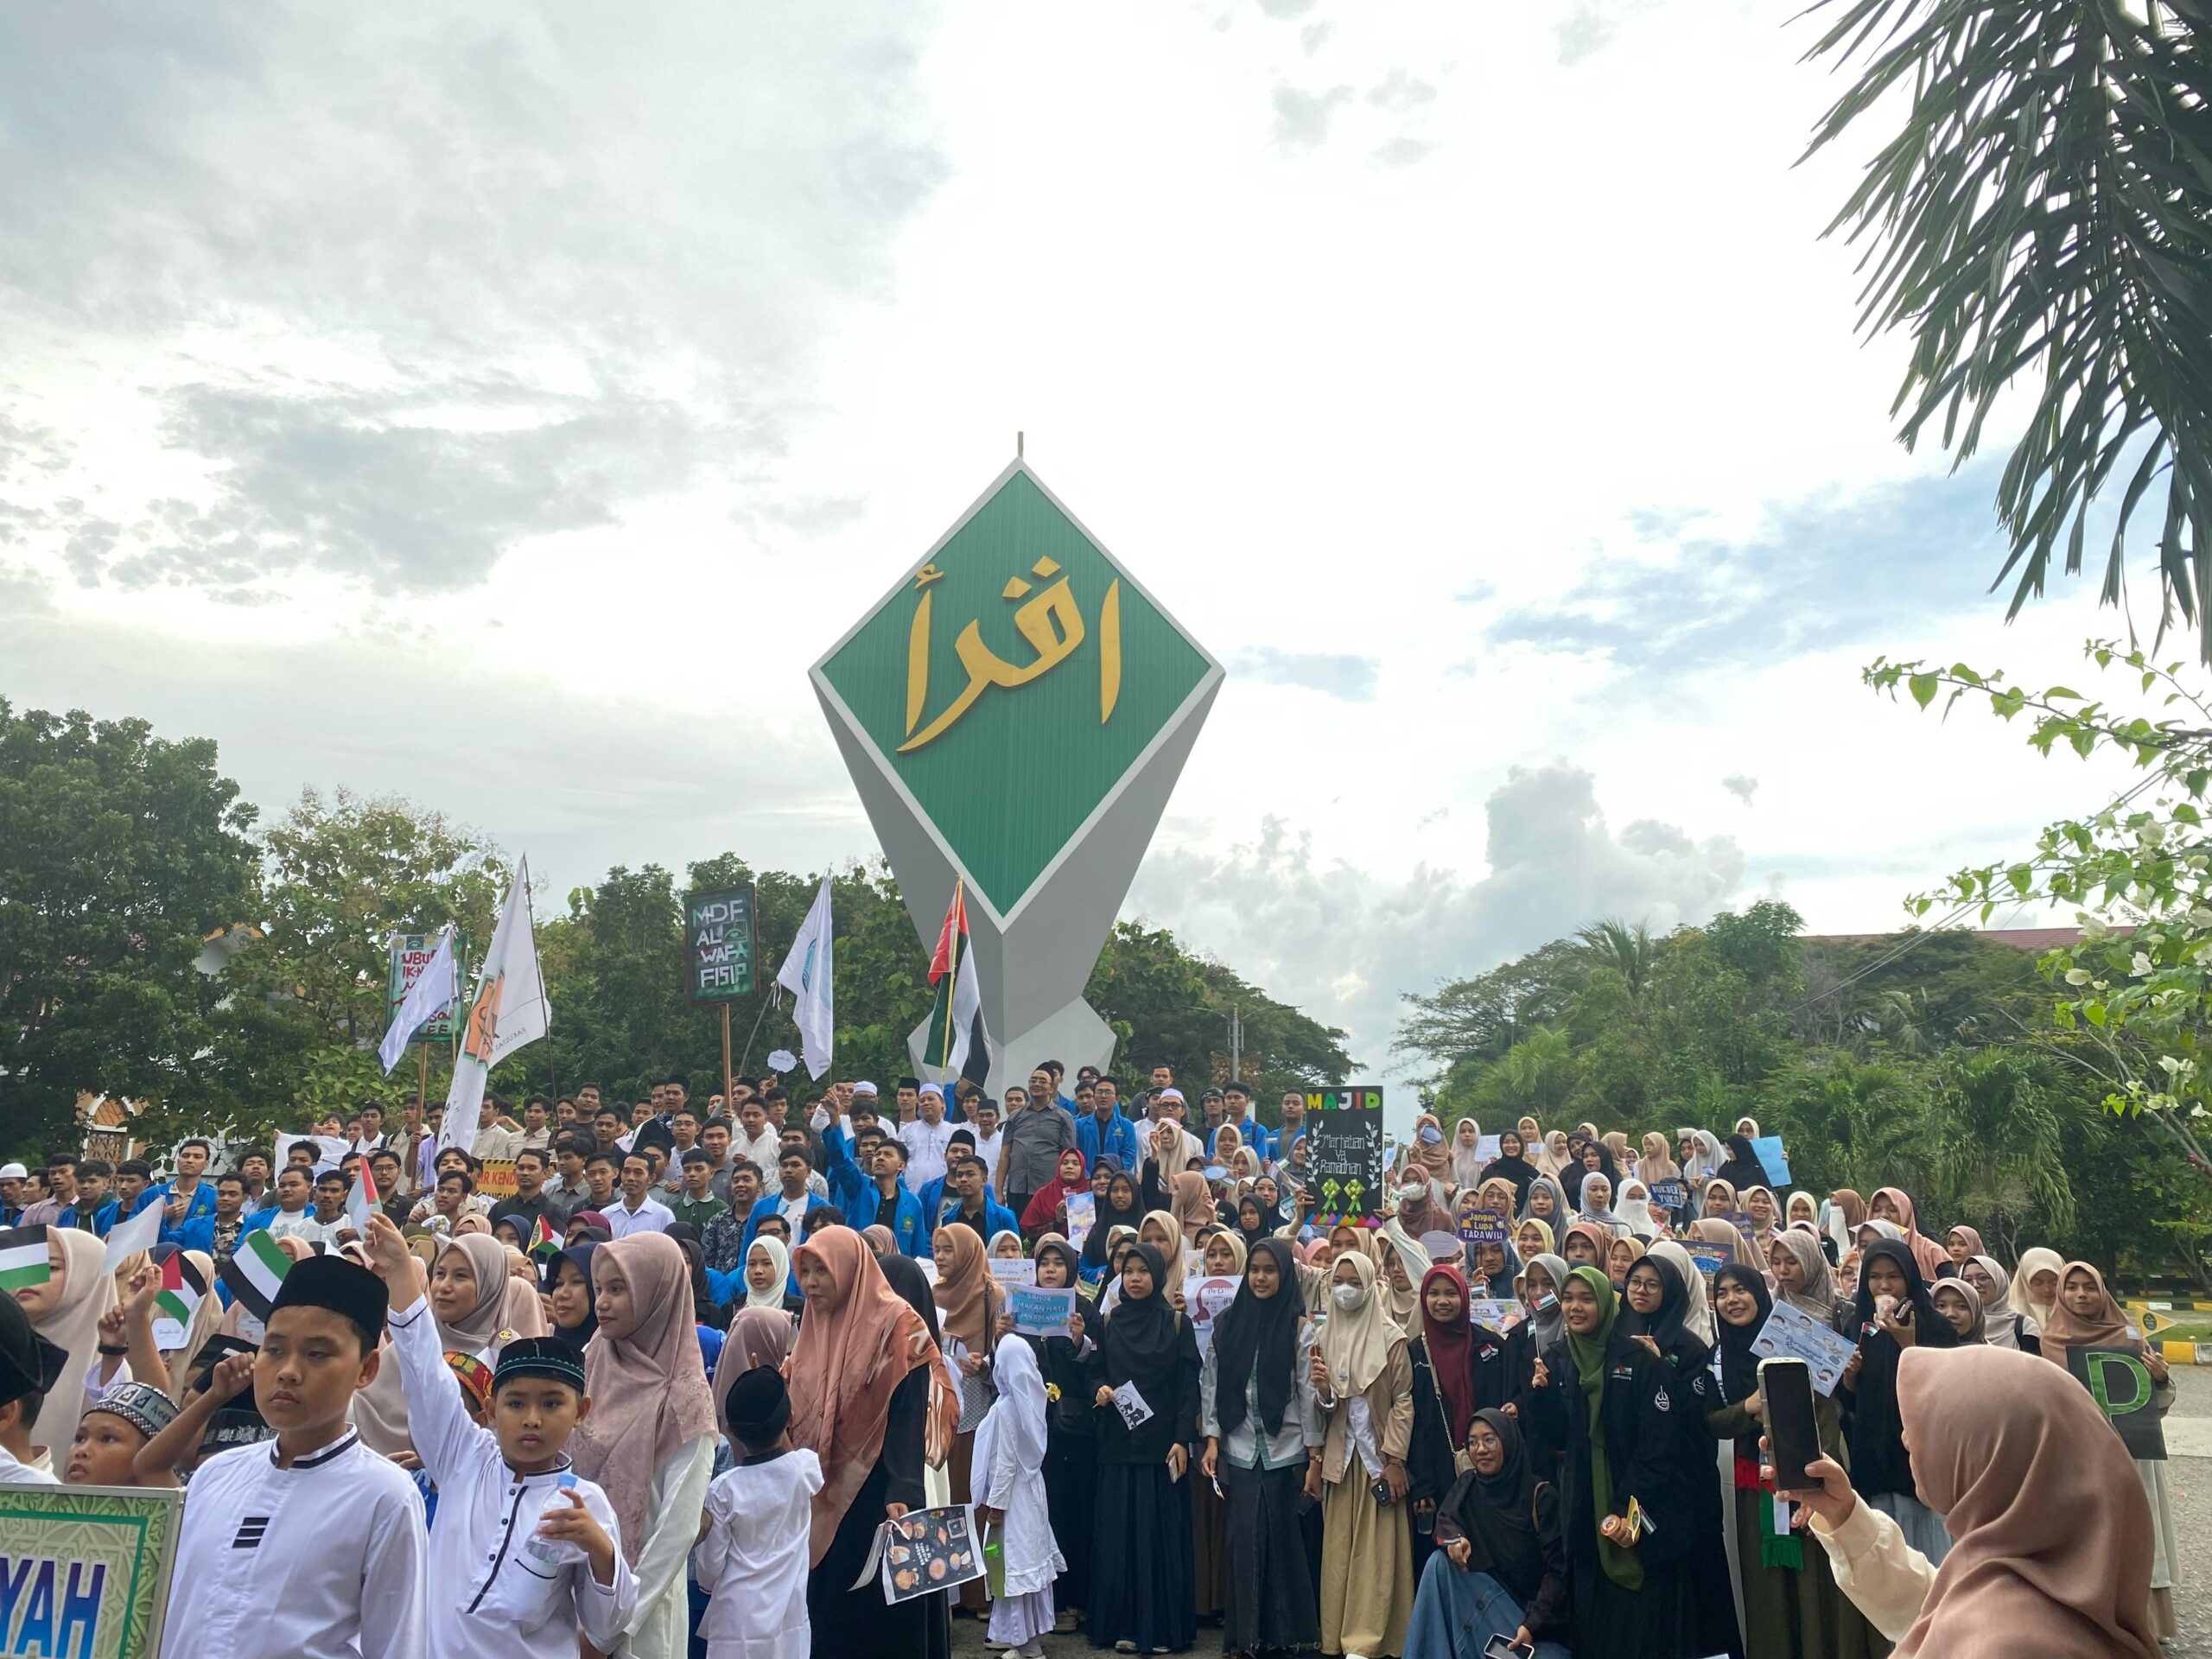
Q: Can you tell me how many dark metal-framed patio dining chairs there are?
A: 0